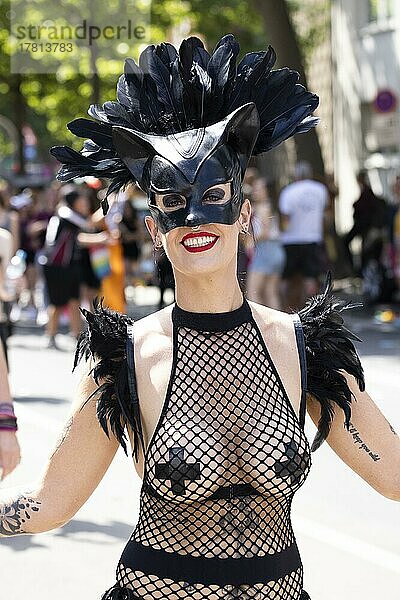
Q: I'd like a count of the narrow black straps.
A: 2